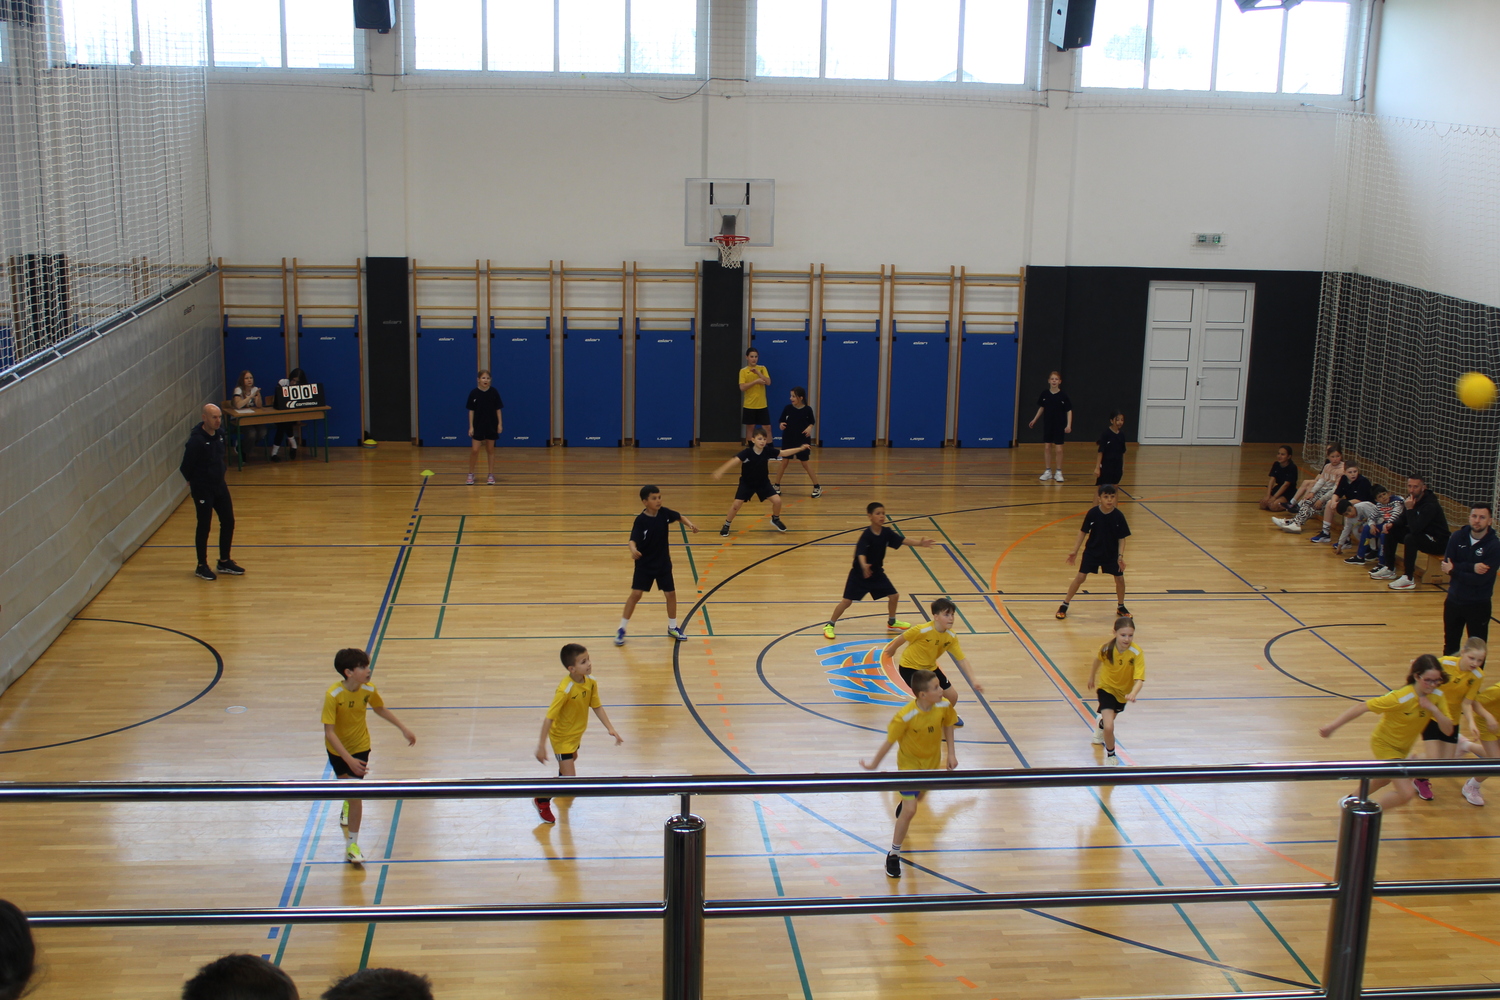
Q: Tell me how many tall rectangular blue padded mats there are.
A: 10